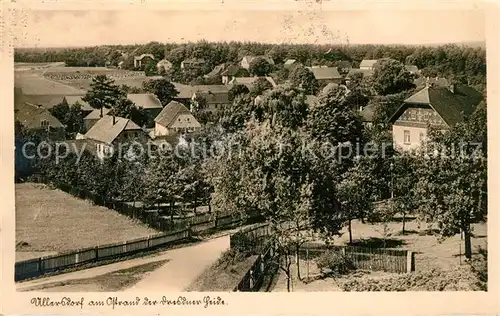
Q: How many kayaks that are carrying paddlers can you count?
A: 0